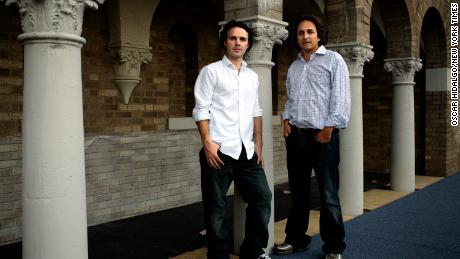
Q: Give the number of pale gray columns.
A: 4